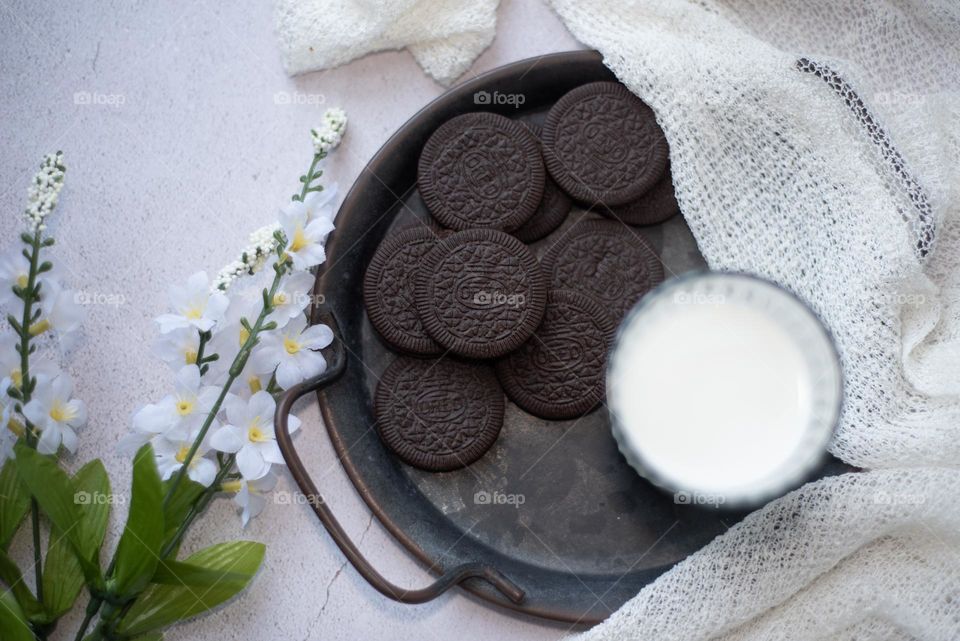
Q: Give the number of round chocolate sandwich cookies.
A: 9